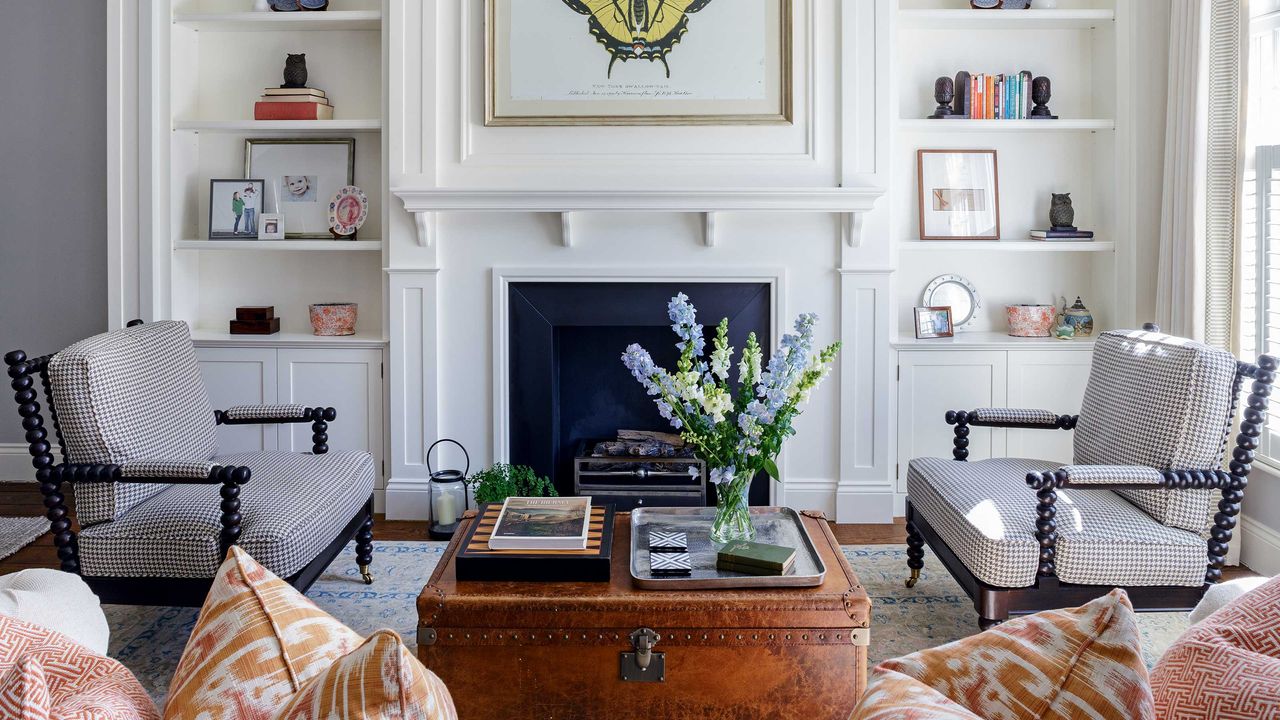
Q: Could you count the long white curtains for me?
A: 1